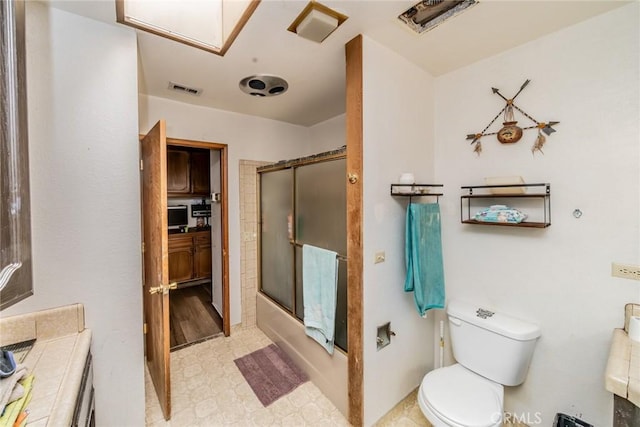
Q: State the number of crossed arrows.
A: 3